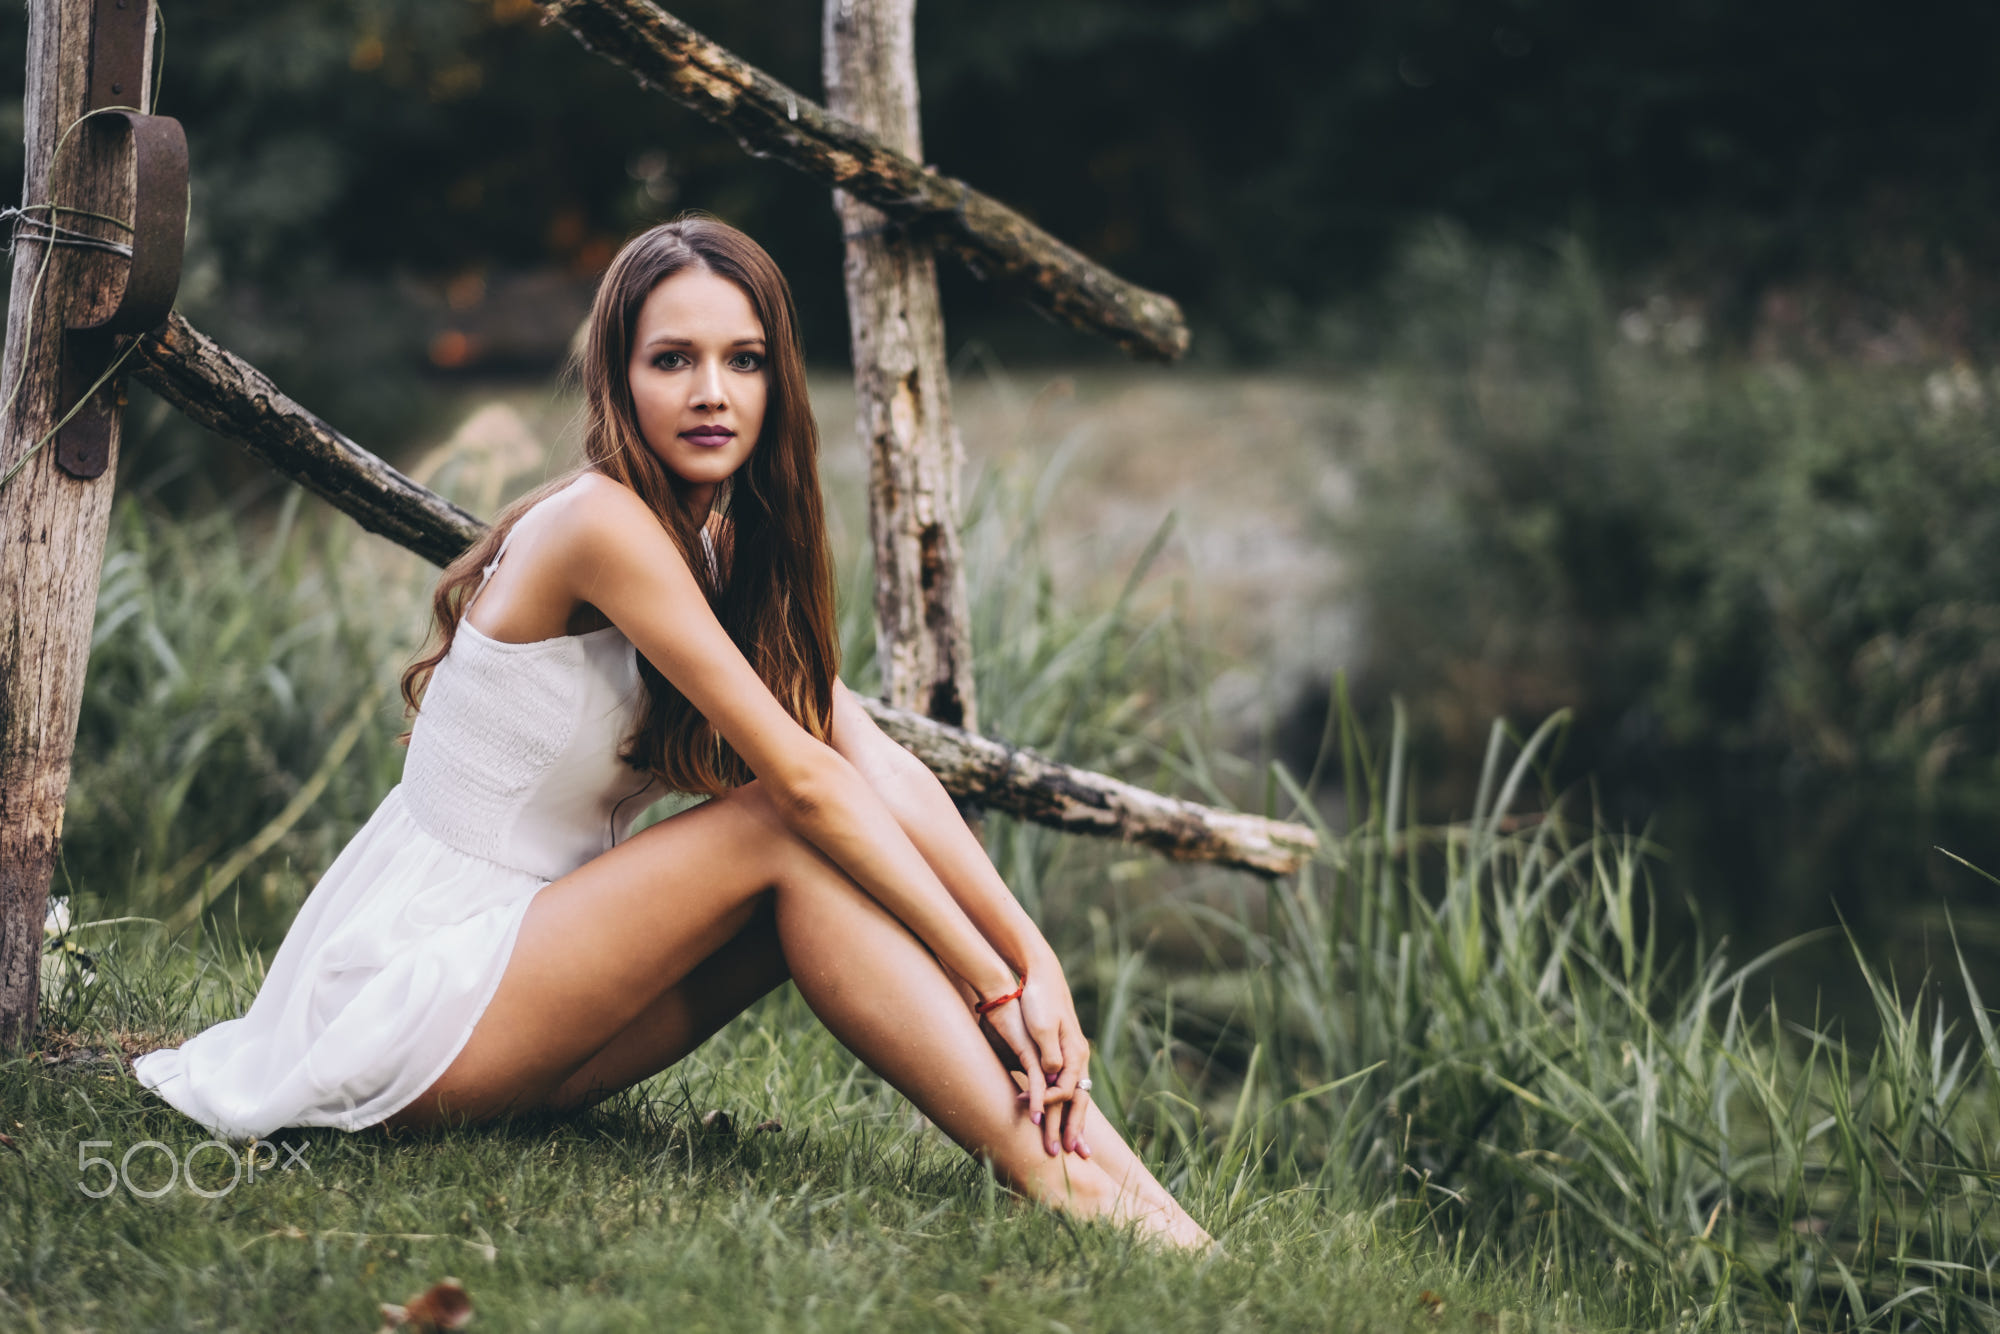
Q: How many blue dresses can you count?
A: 0